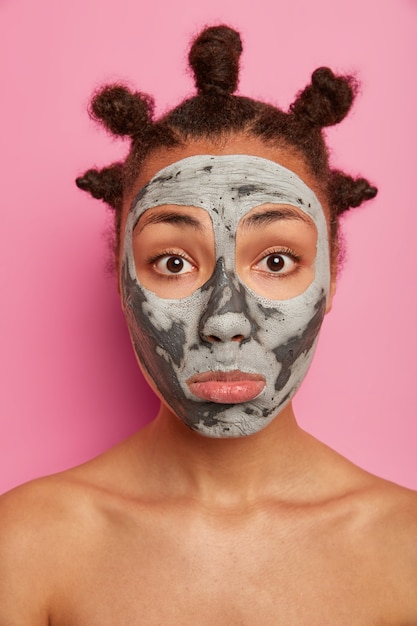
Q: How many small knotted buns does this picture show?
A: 5